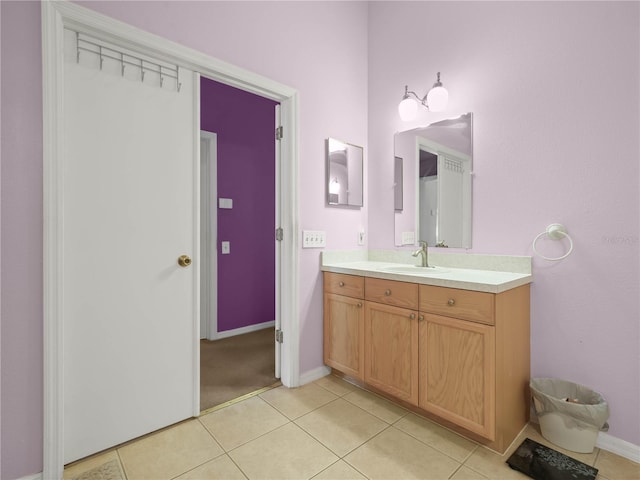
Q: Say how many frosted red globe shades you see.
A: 0